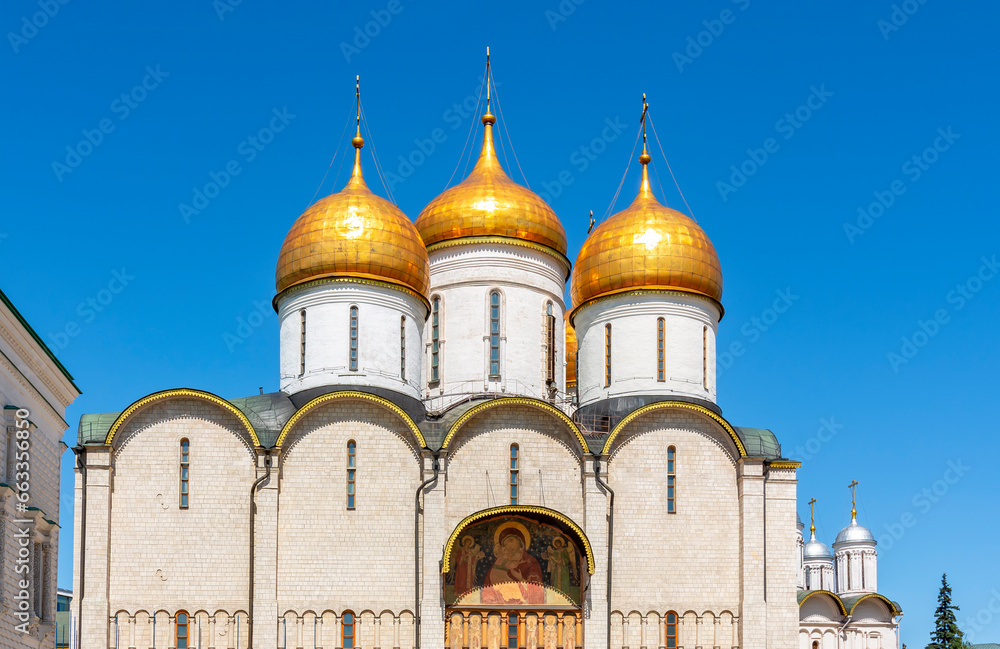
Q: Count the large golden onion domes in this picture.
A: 3